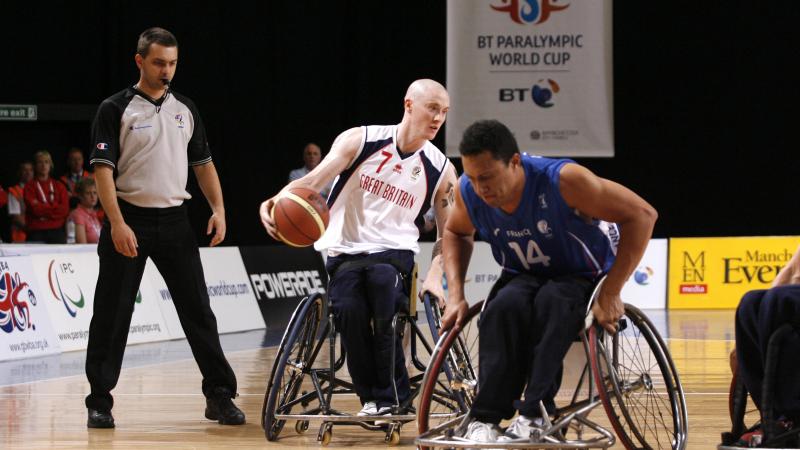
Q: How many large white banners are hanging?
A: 1